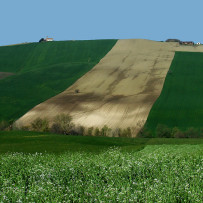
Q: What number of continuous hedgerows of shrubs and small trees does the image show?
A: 1